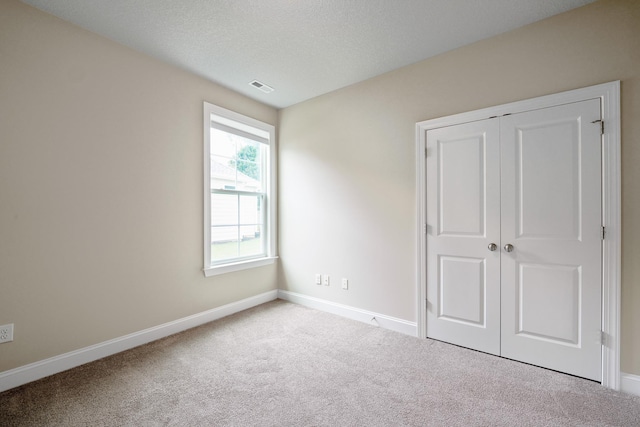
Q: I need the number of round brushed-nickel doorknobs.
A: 2